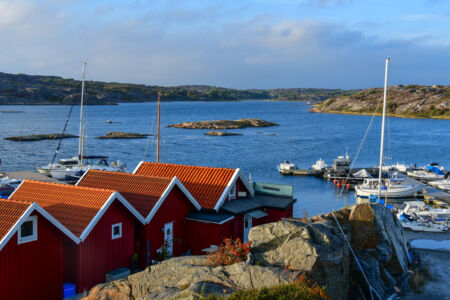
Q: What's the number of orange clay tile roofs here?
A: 4